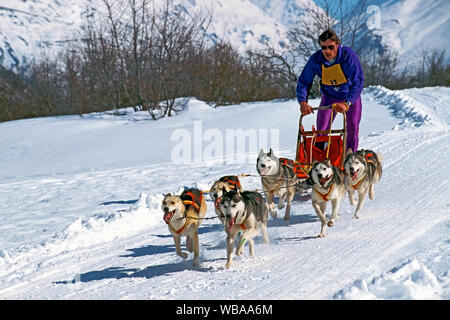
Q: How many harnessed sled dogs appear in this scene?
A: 6